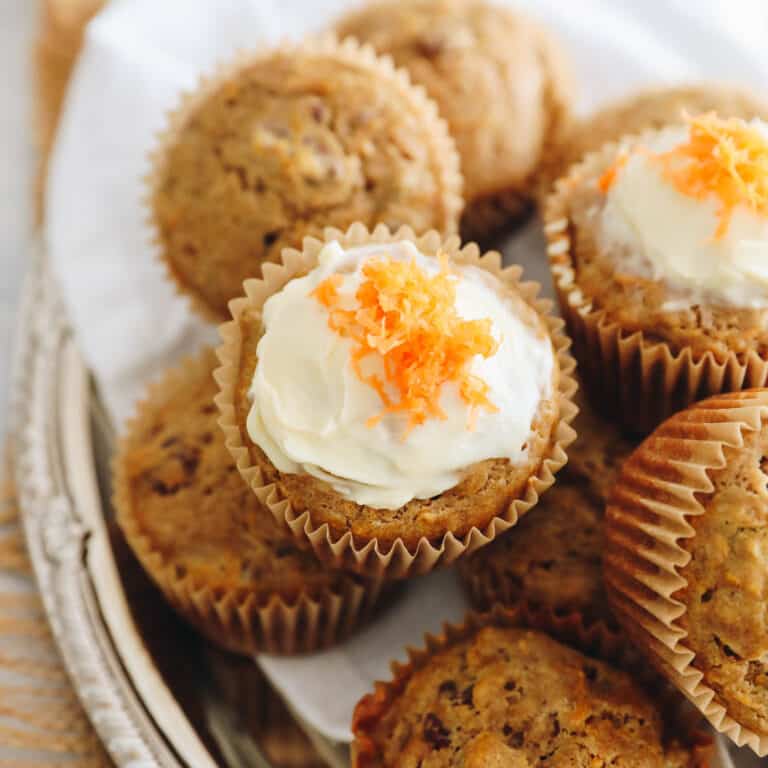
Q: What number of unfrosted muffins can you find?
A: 7